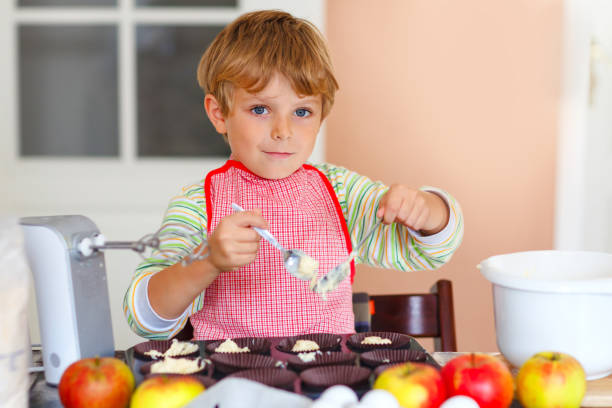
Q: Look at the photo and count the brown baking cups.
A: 12